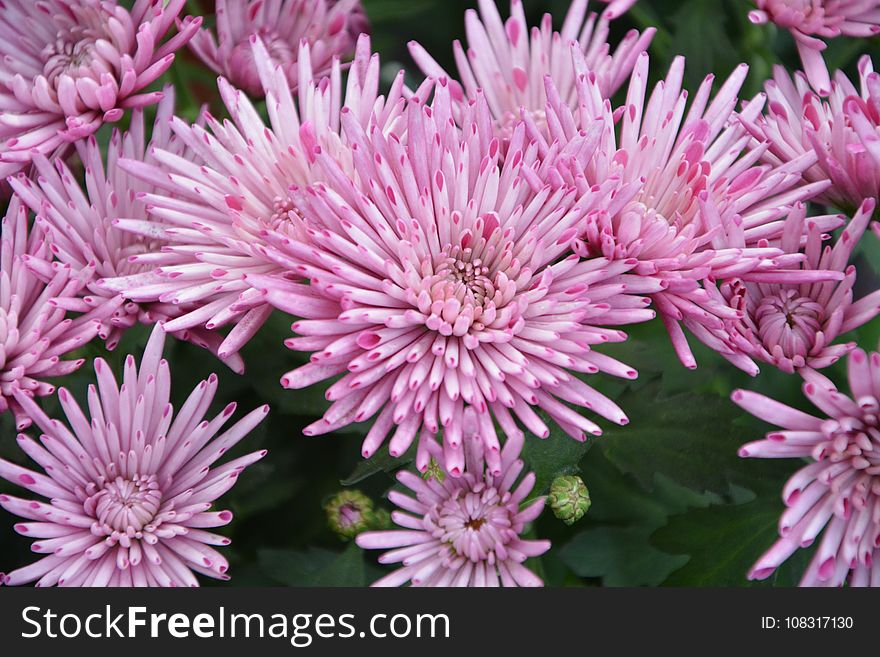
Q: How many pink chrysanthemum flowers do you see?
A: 14